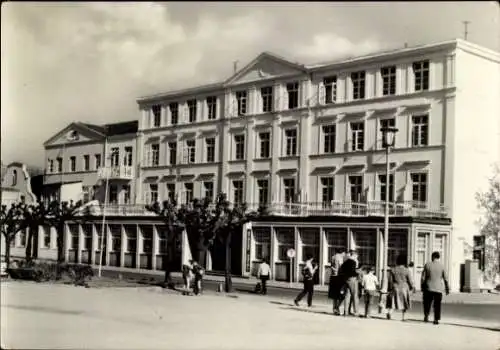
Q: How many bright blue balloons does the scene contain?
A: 0